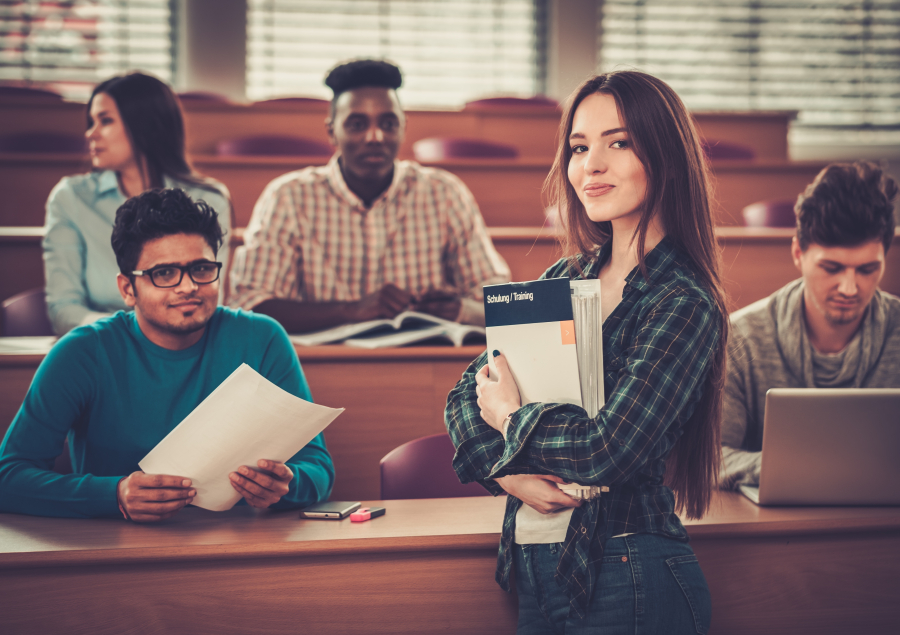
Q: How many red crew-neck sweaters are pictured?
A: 0